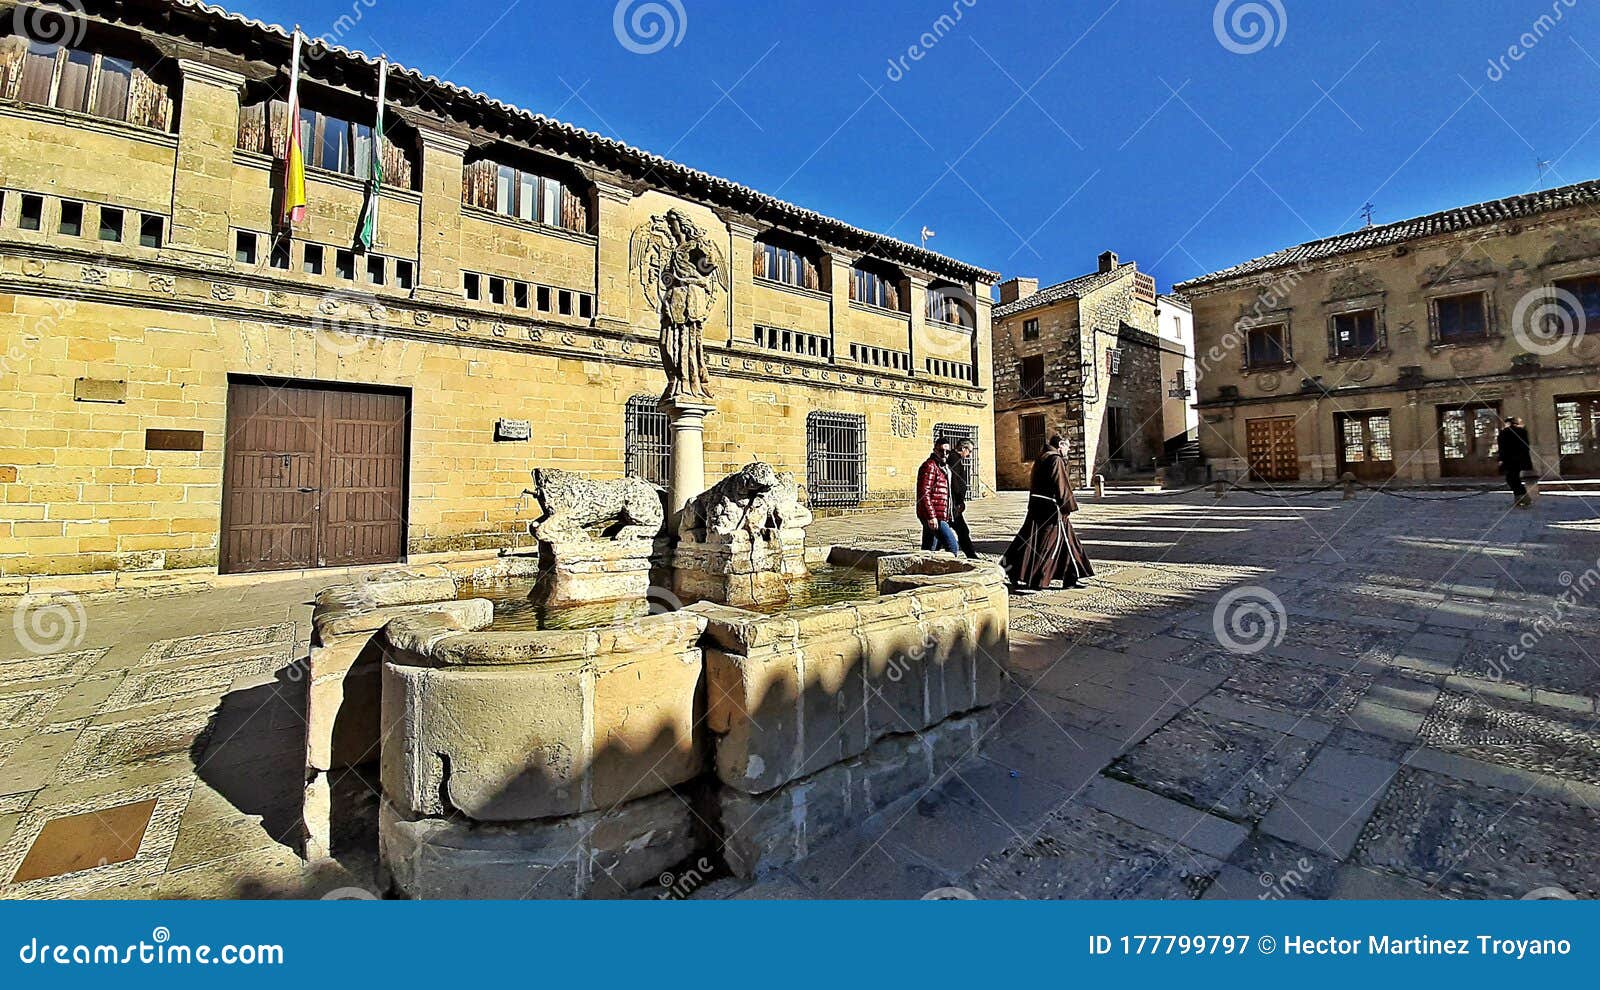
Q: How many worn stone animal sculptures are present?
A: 2